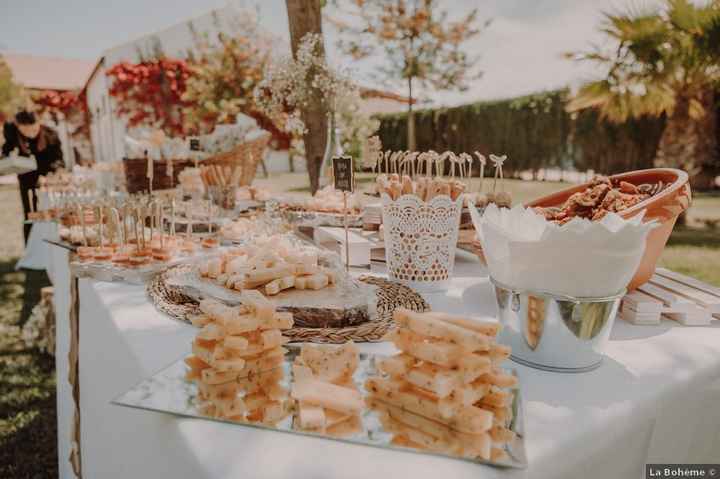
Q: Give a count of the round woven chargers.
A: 1